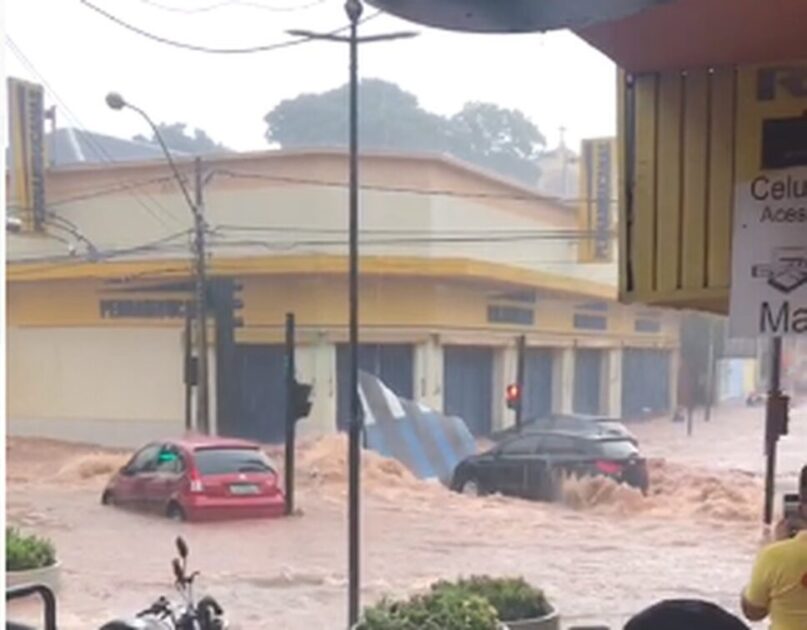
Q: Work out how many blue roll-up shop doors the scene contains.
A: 6